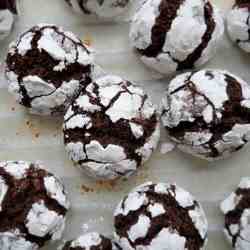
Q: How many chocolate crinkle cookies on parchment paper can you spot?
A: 11